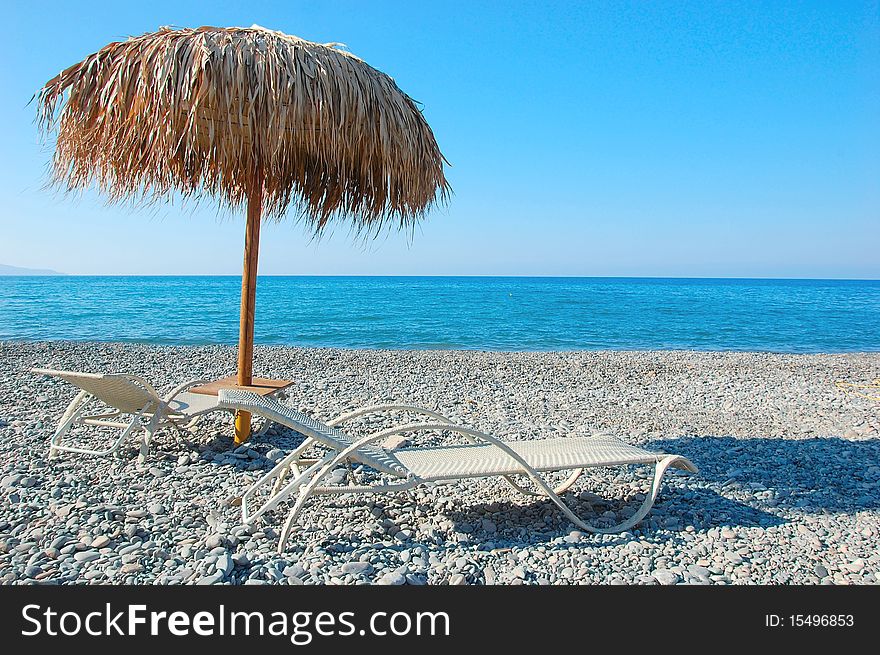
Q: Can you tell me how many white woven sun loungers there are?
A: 2